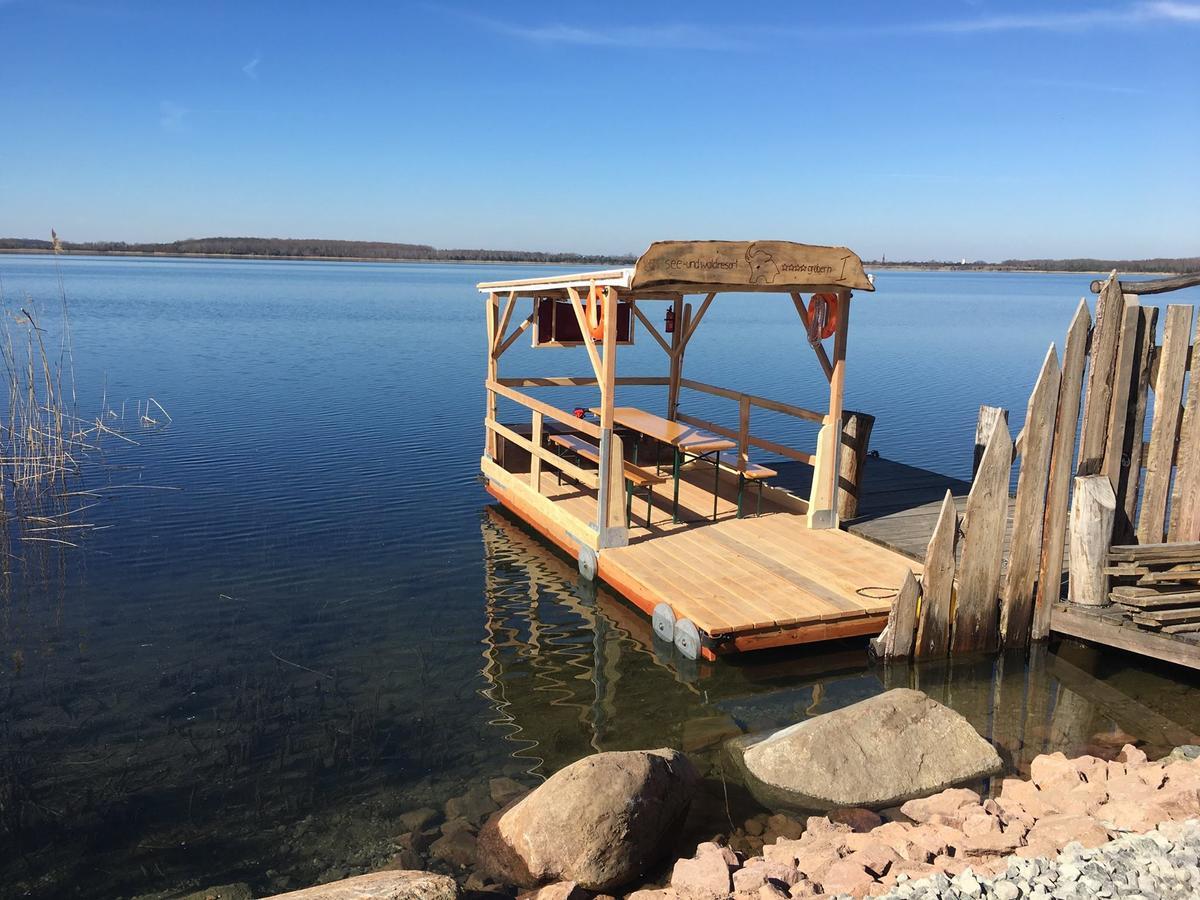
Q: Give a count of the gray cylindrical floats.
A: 3